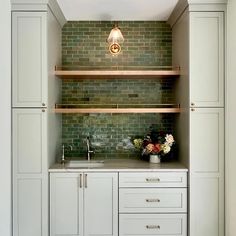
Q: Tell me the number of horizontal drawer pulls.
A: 3